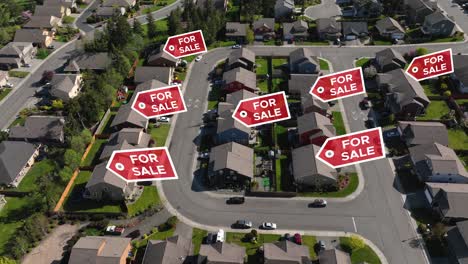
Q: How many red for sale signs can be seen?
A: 7